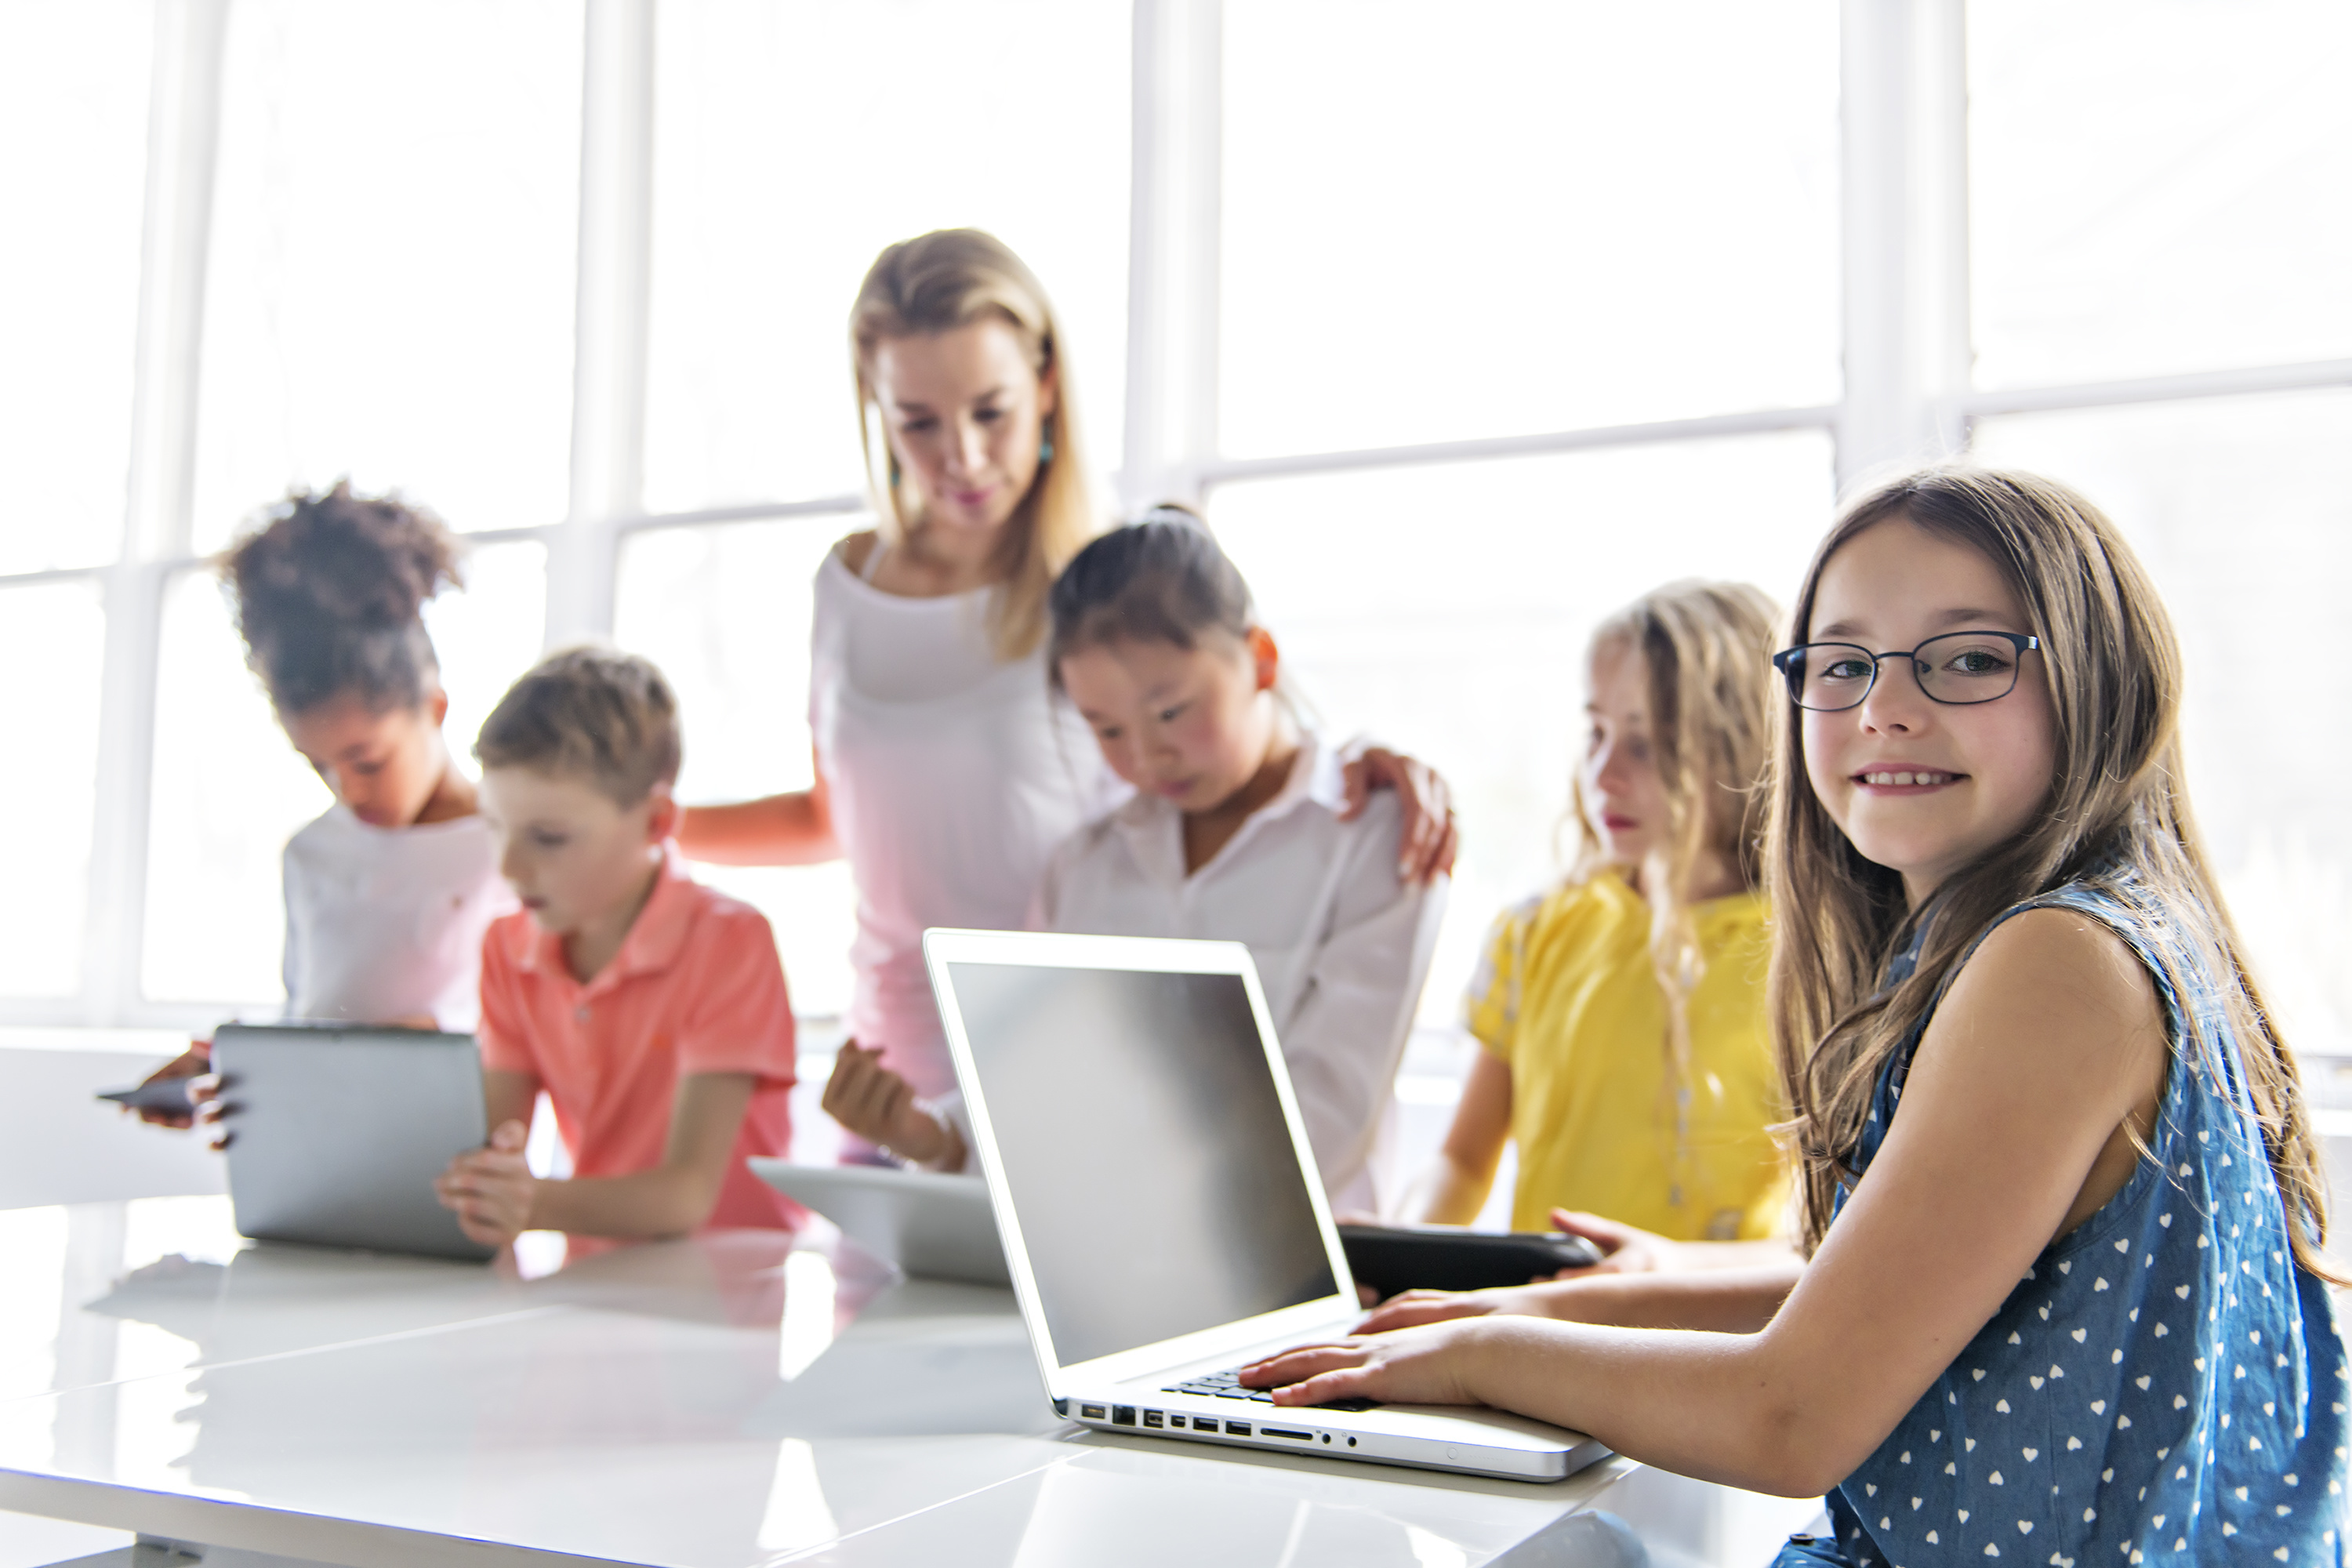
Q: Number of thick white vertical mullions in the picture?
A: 4